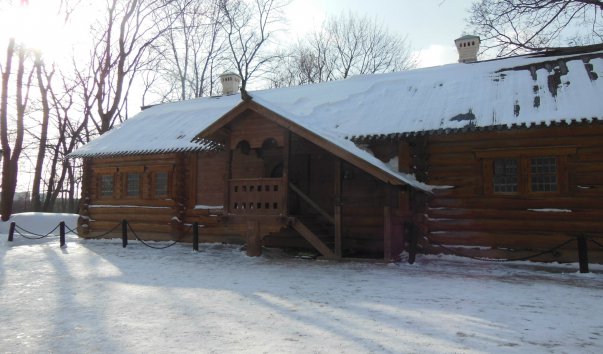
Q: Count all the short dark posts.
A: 6